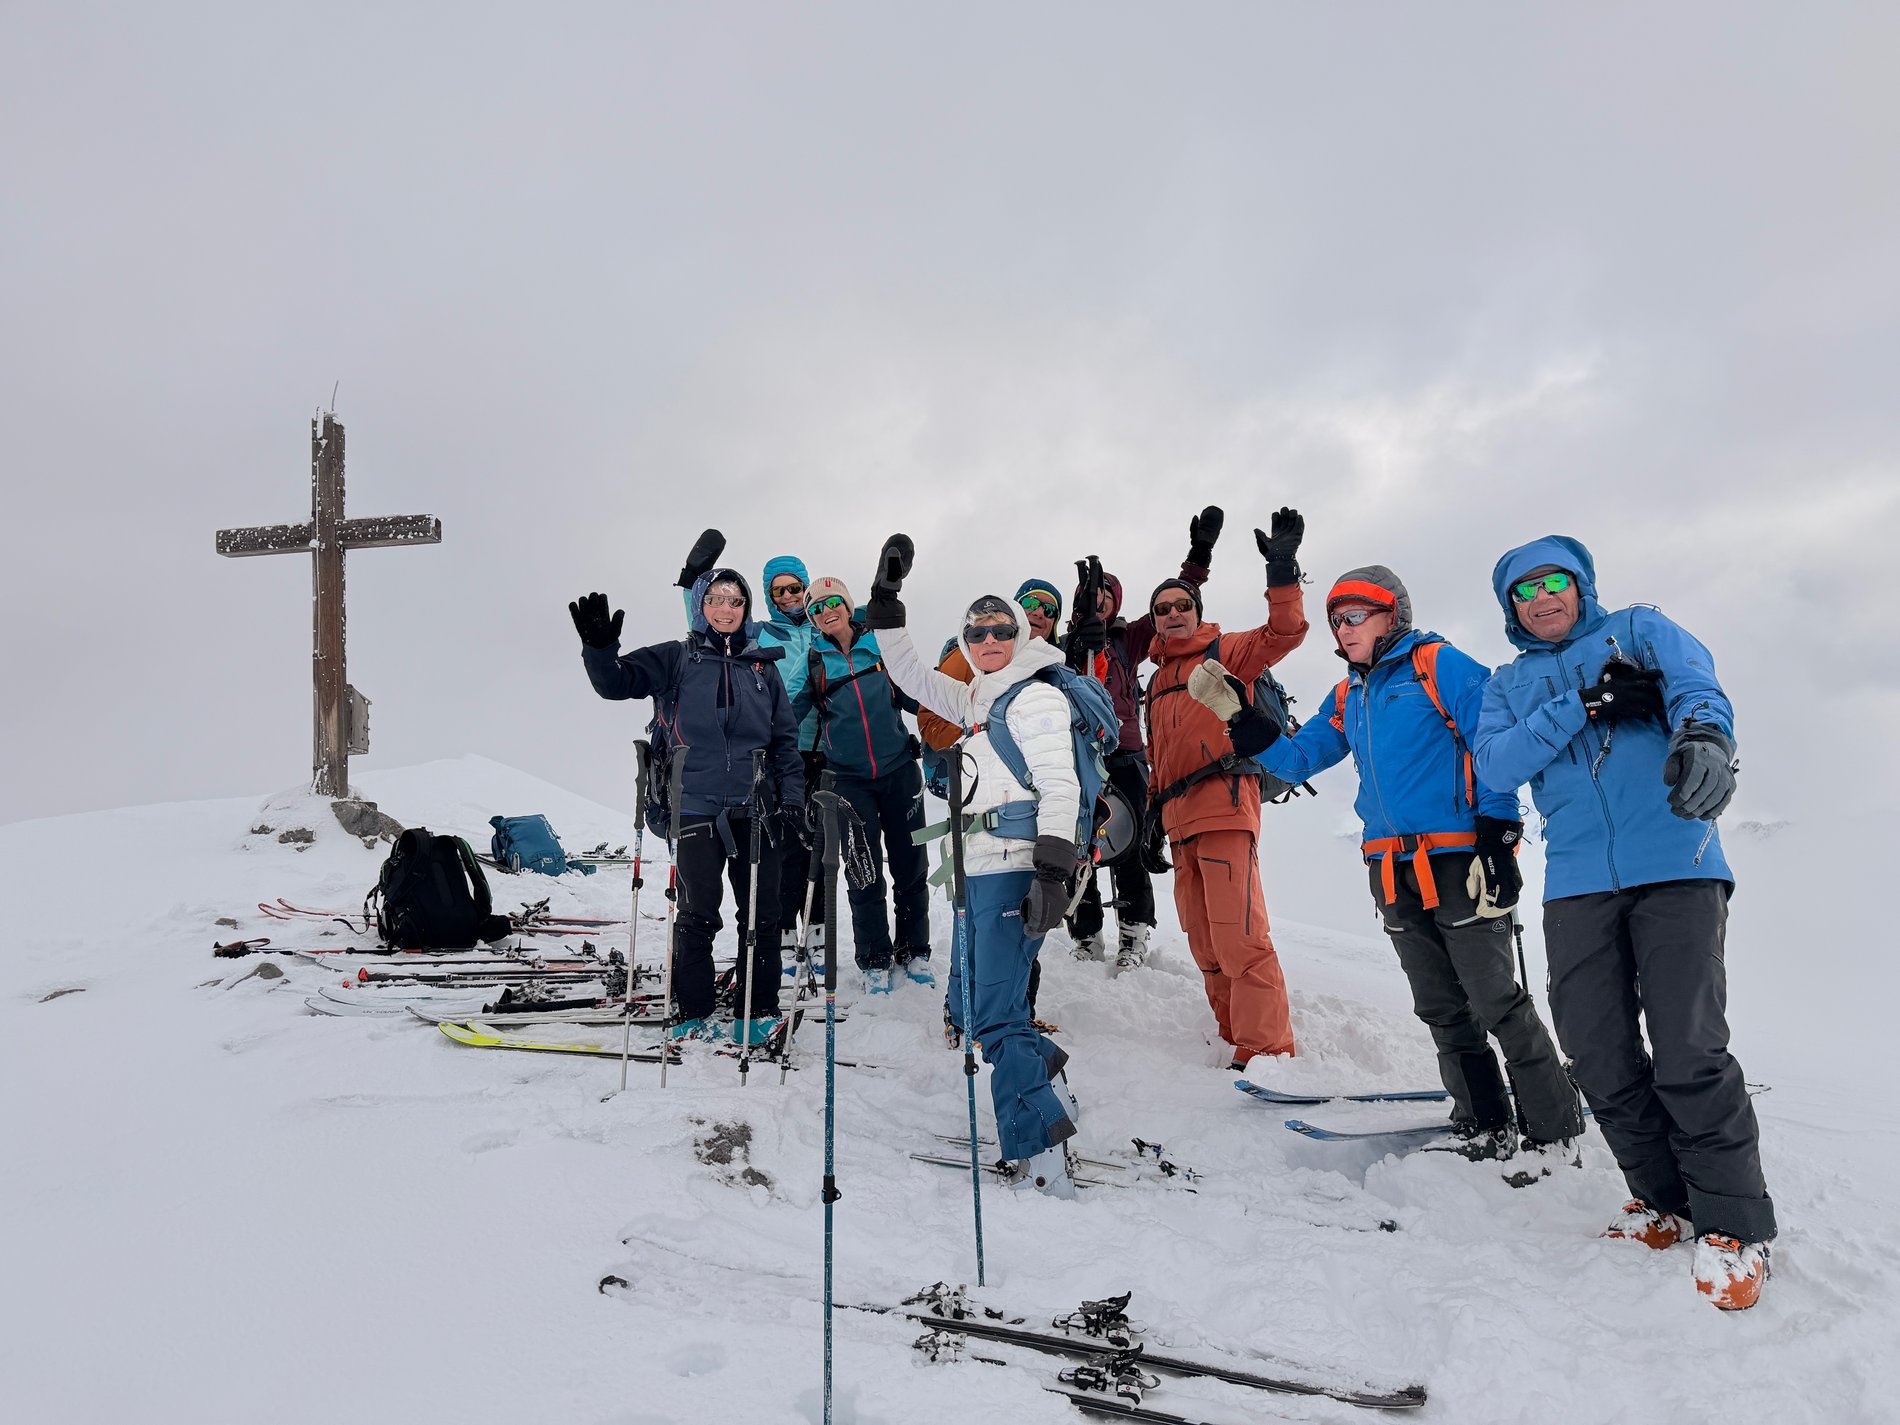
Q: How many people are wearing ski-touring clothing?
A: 9